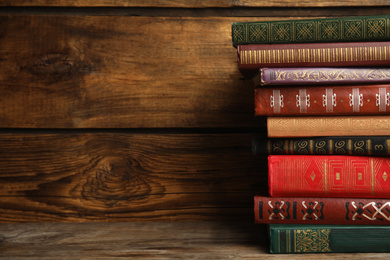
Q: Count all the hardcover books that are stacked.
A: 9